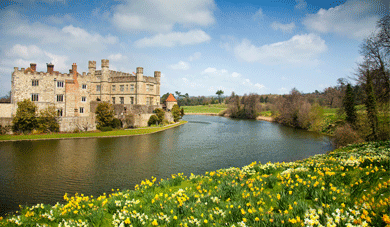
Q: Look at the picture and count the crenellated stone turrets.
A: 4